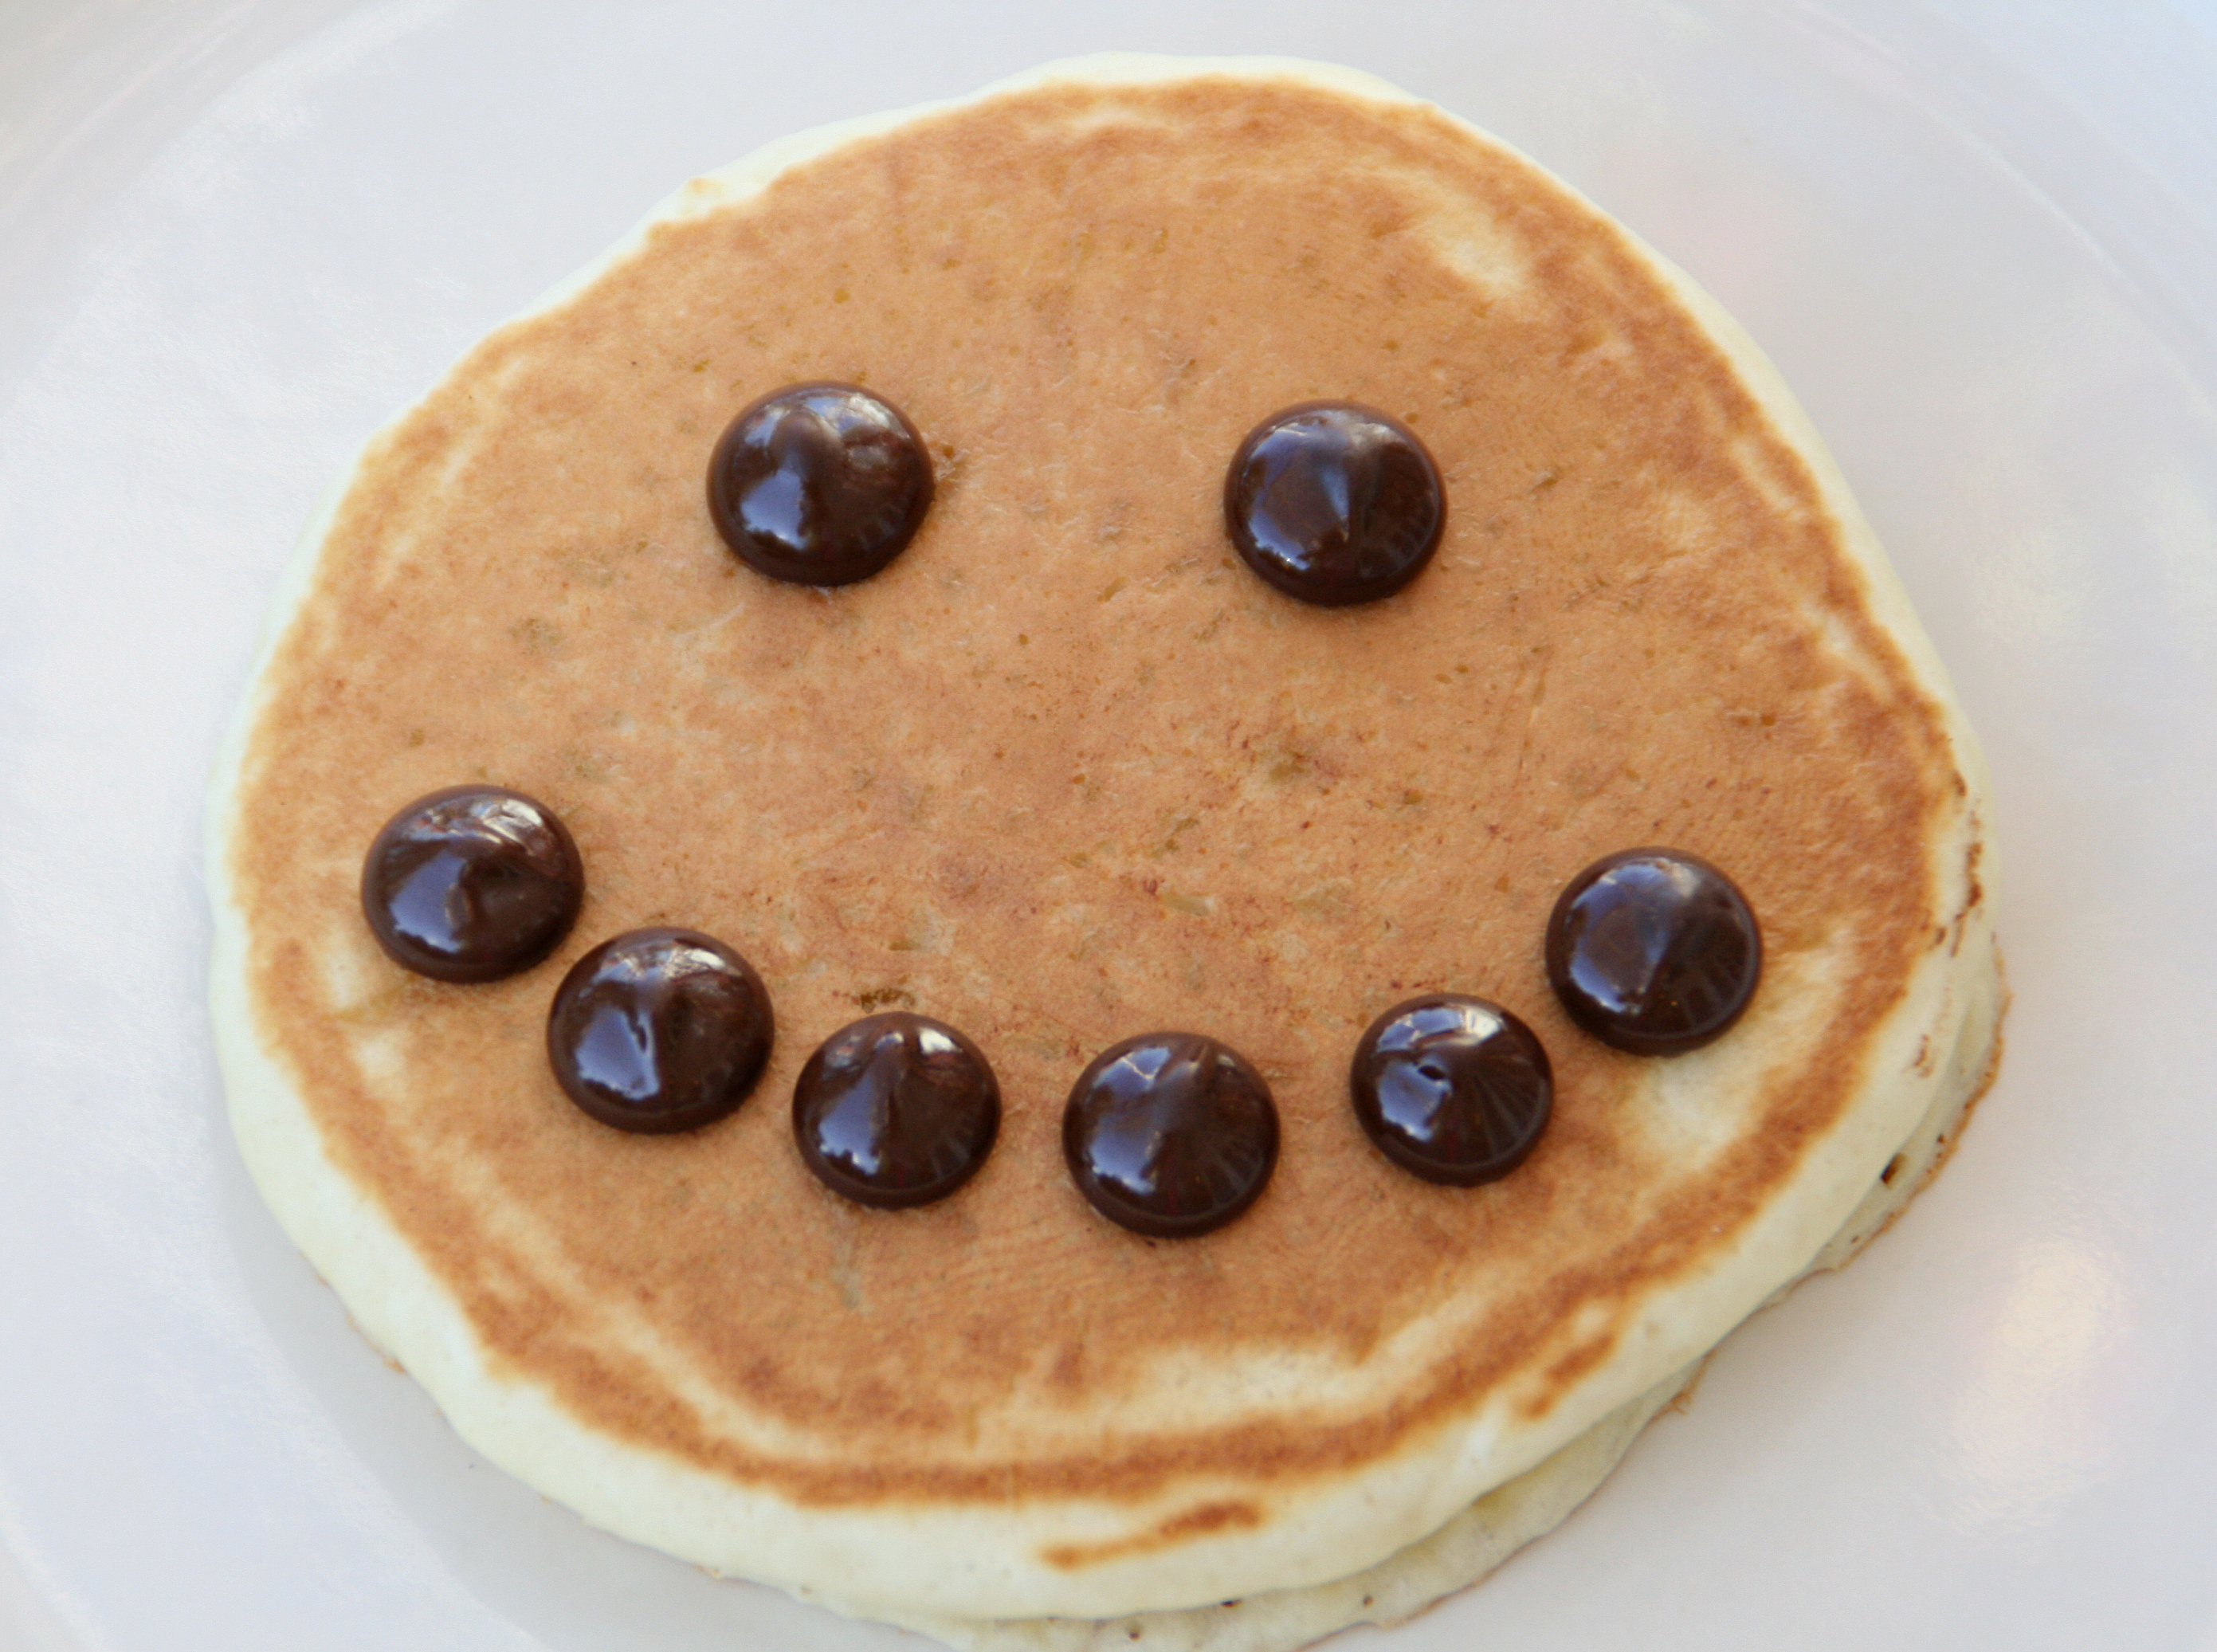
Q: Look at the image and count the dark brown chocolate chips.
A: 8